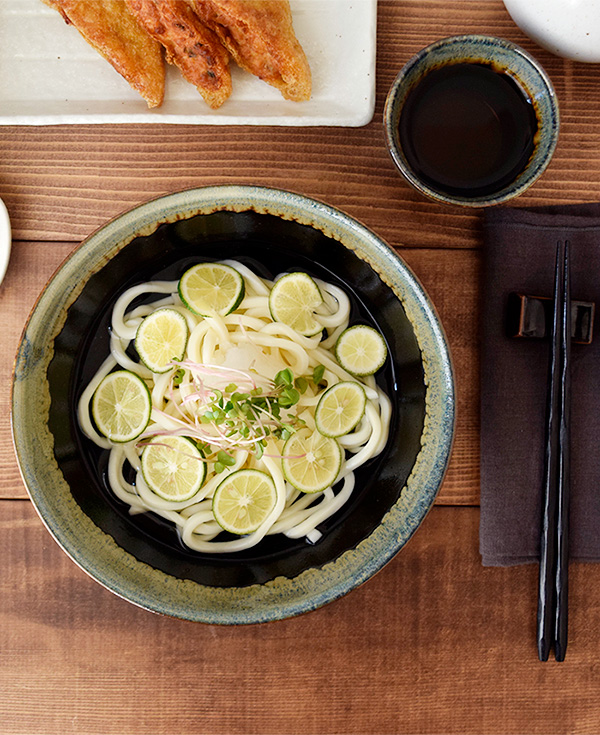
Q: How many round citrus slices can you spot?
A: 9